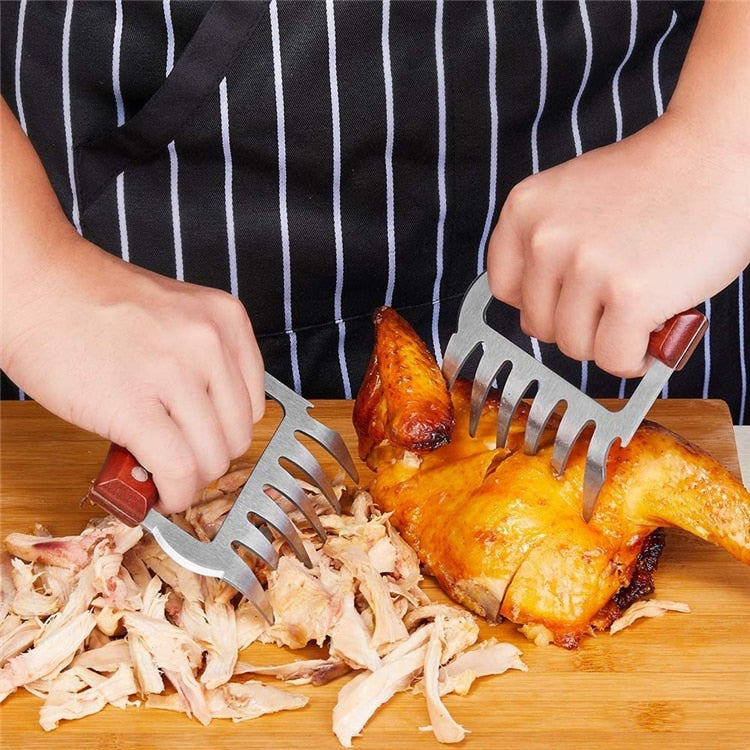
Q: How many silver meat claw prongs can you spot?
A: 12